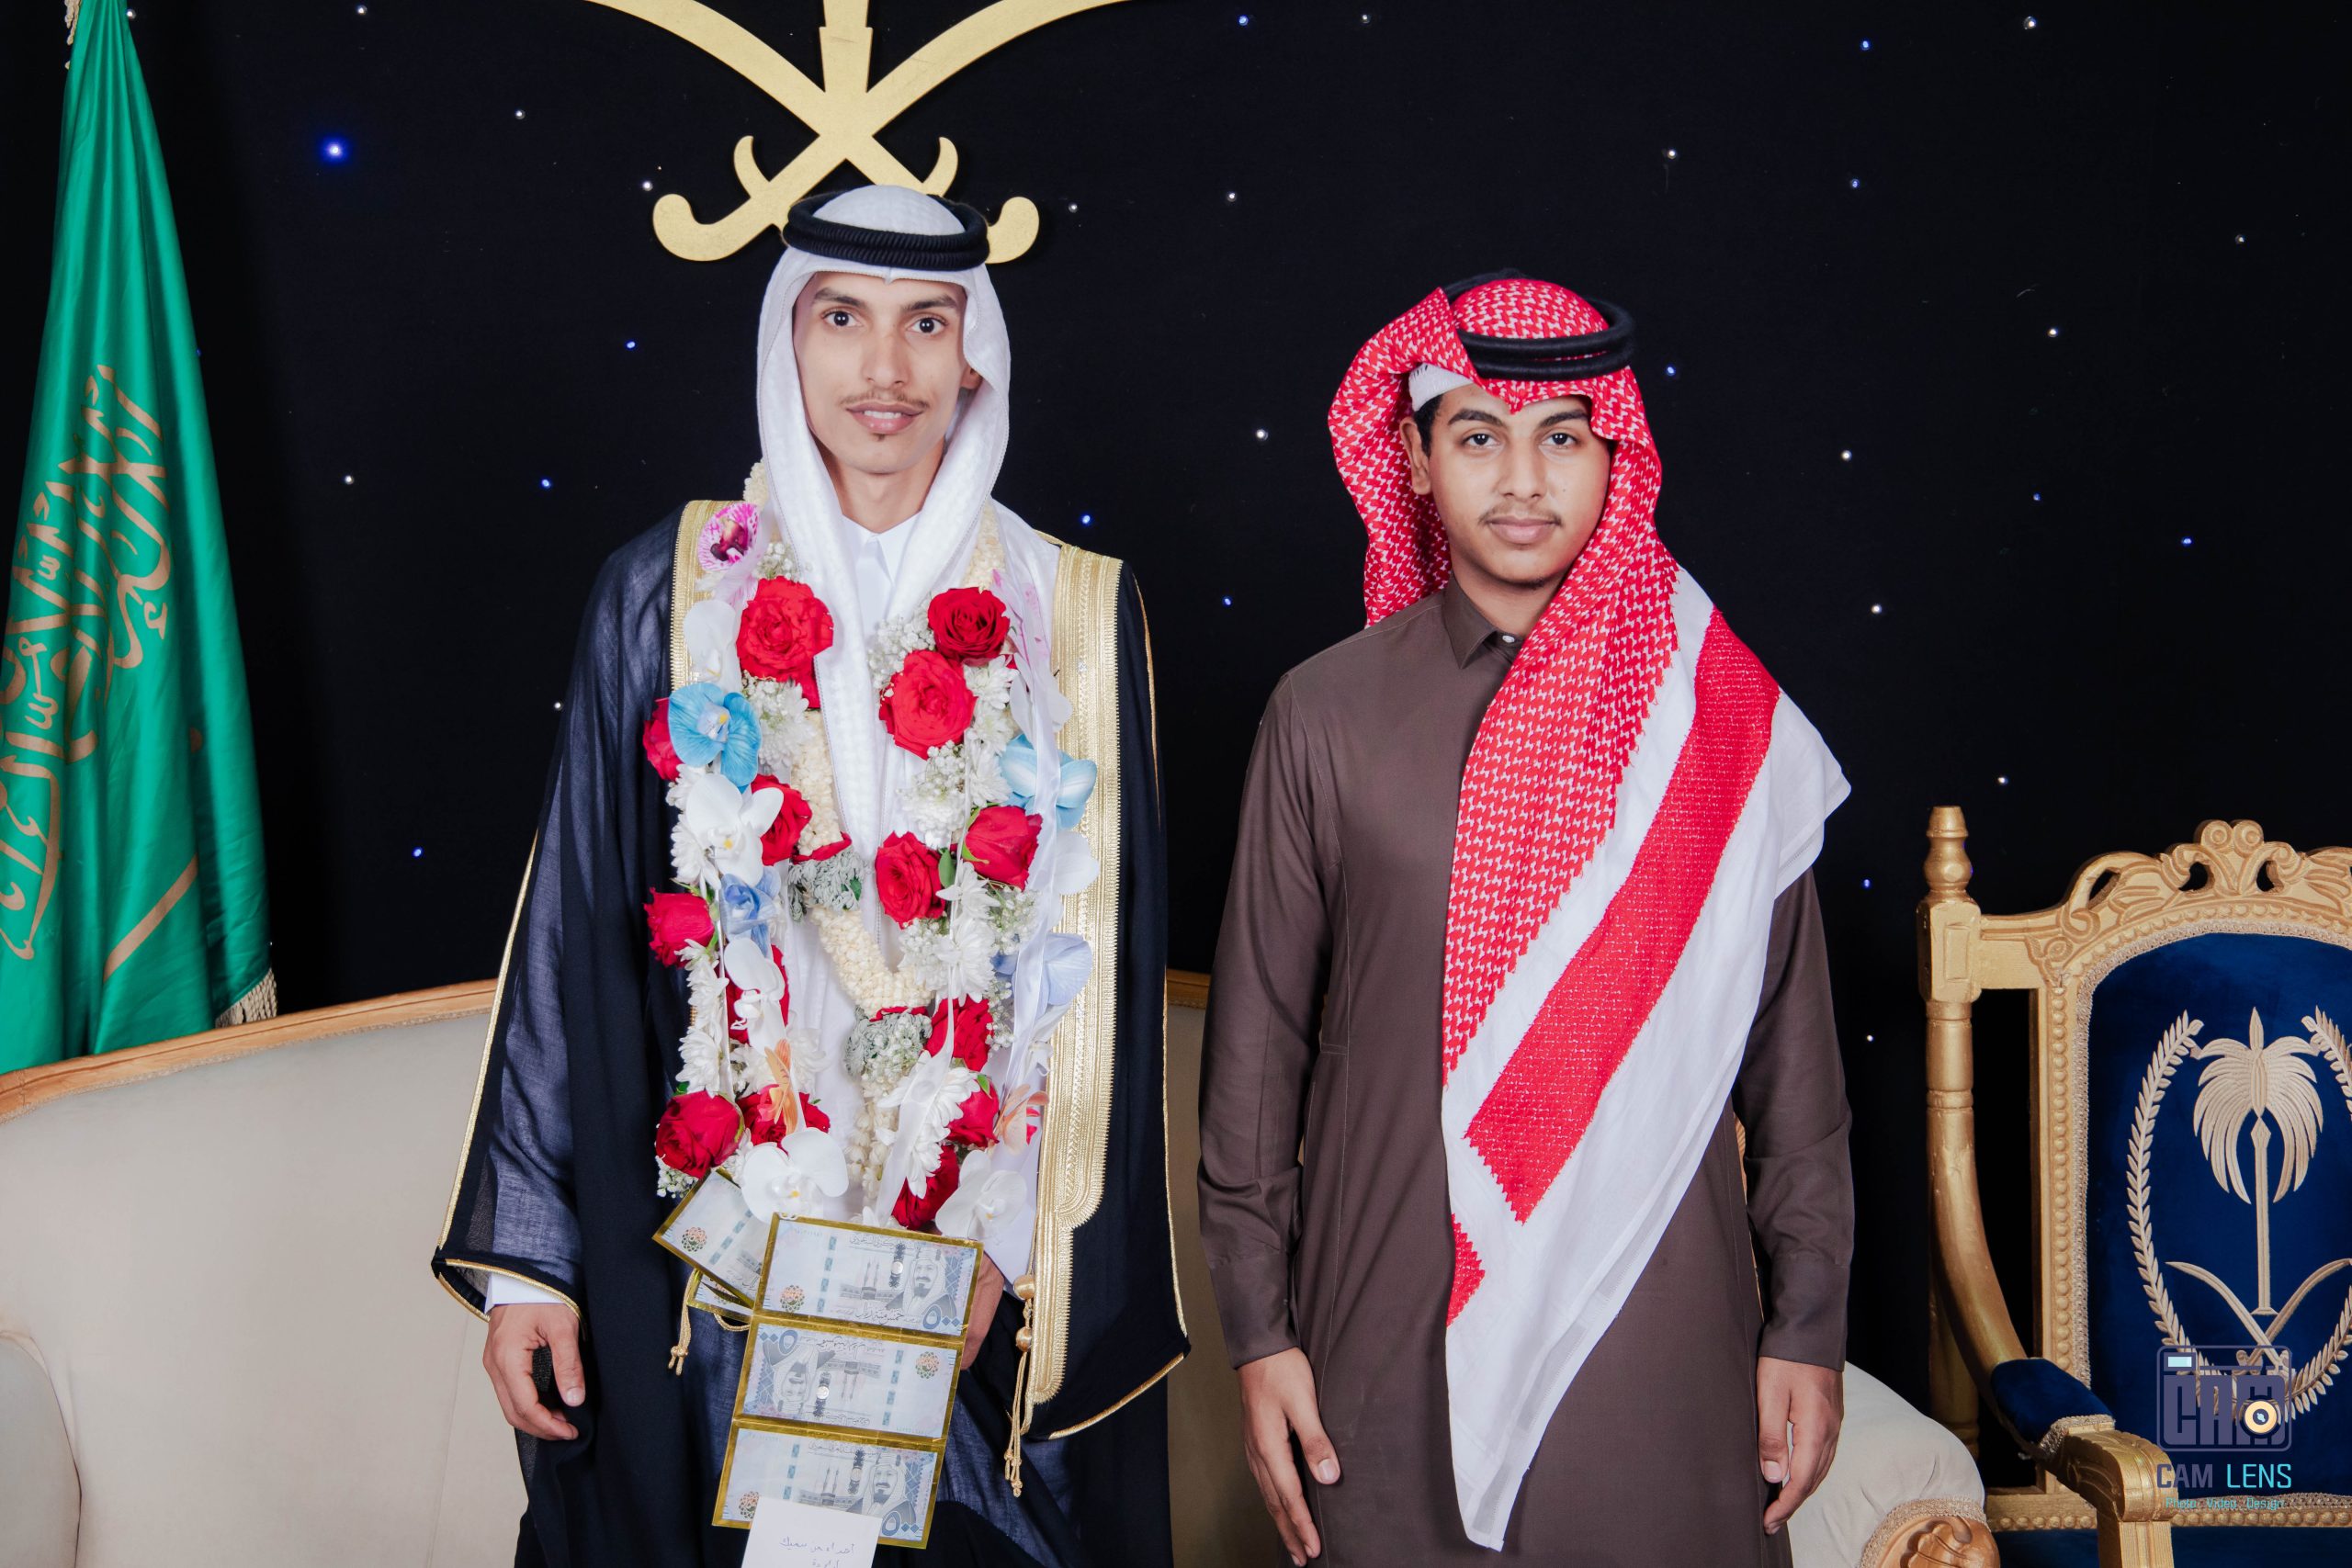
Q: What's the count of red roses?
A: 14